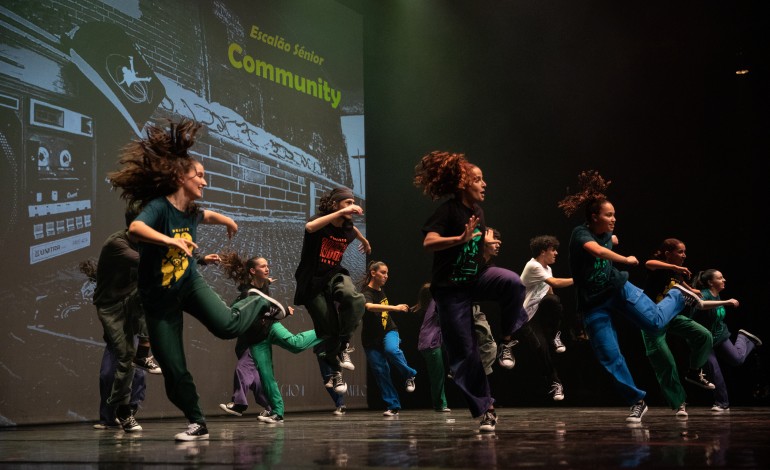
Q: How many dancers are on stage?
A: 15